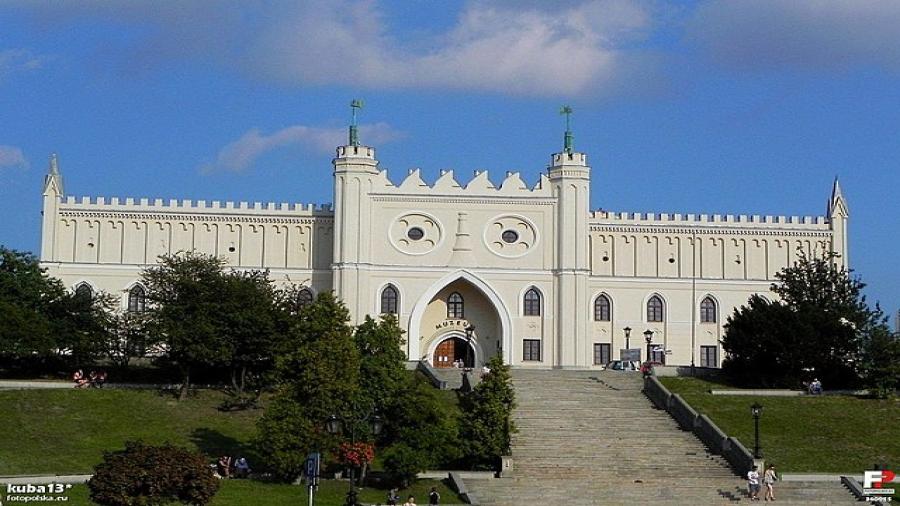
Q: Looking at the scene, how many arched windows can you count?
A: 9